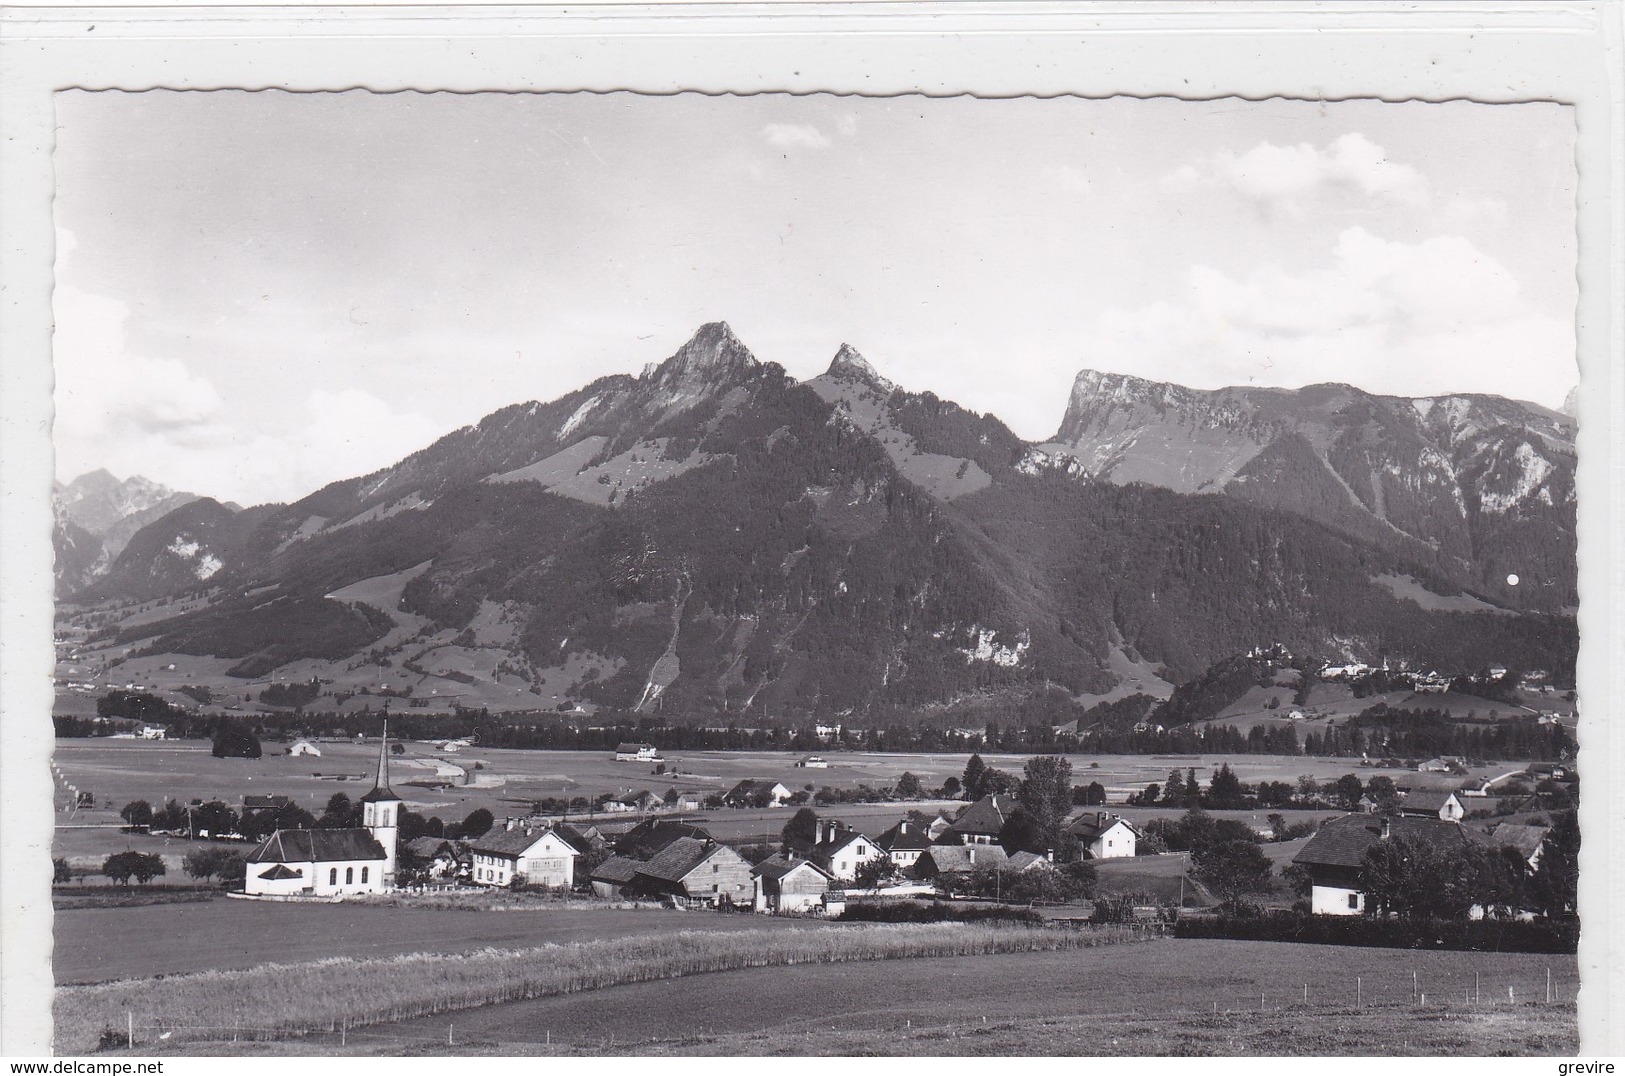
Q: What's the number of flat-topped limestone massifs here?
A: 1